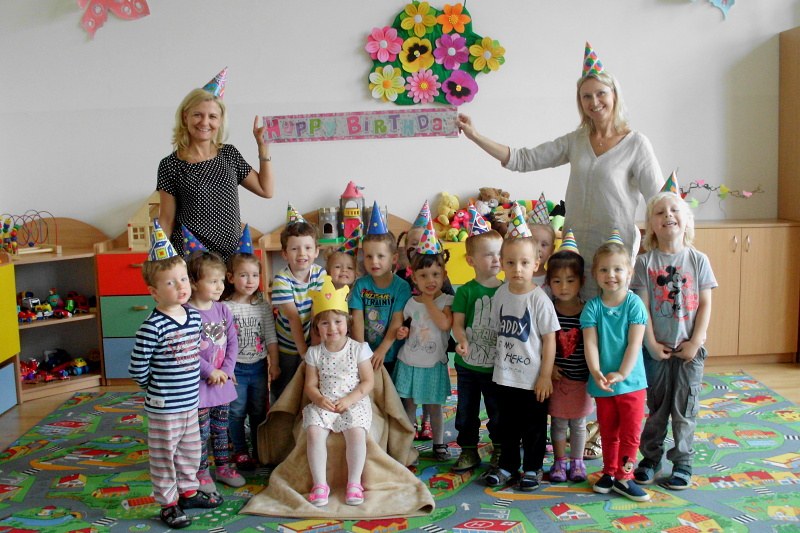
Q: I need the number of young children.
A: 15